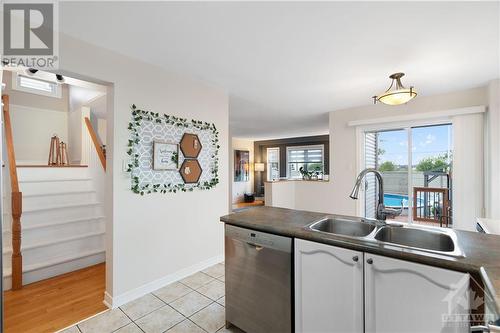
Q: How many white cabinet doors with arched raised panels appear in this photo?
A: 2